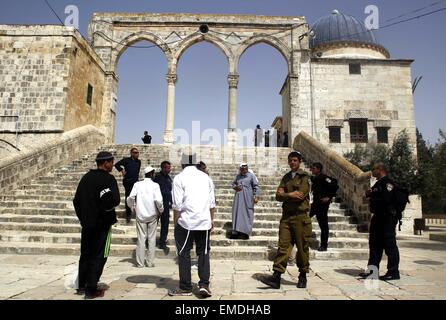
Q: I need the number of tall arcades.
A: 3